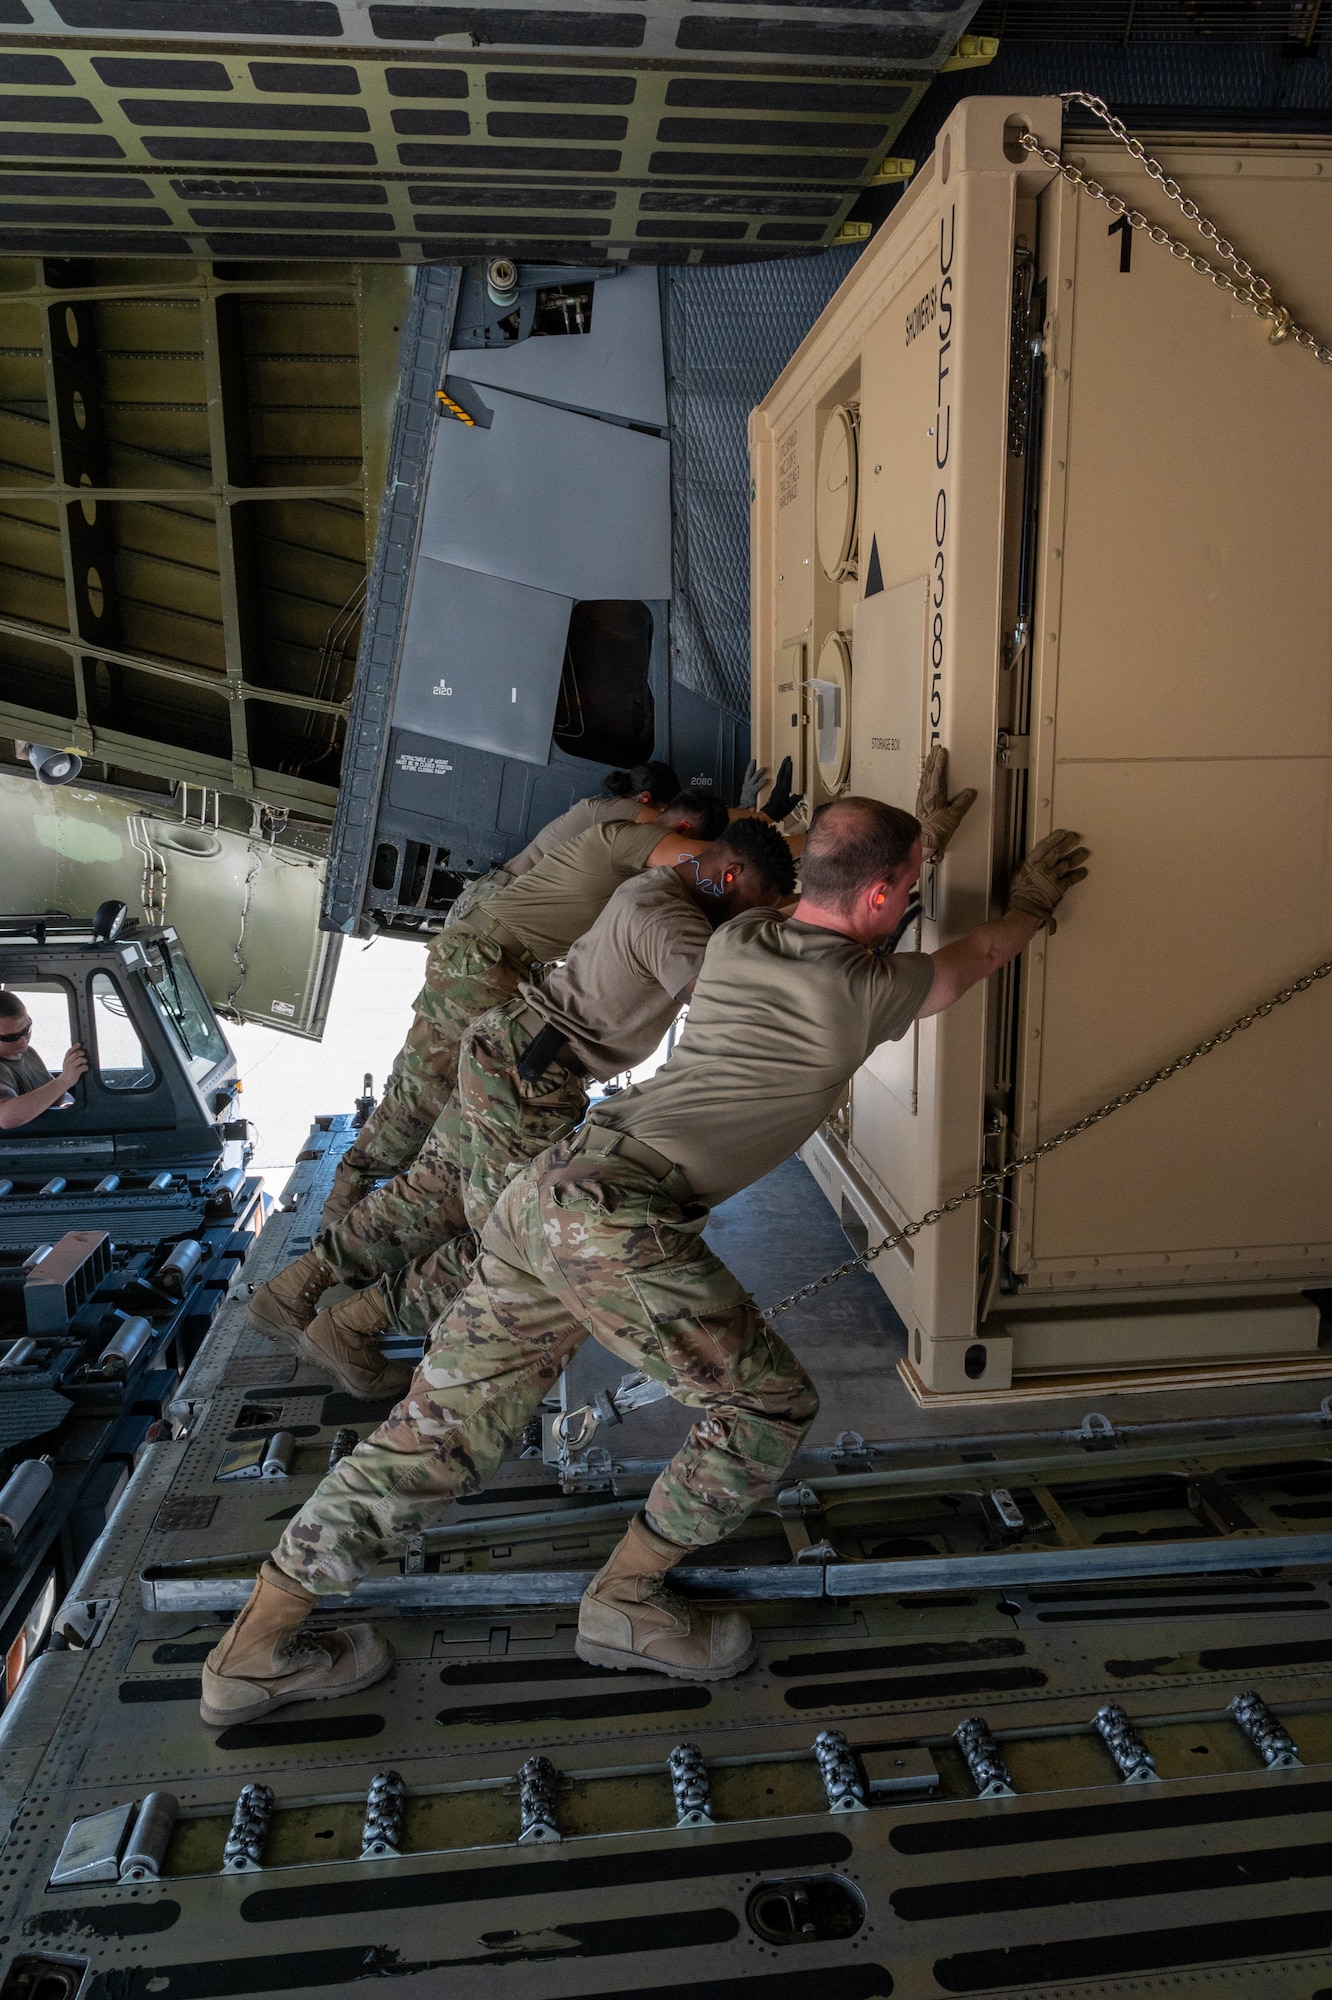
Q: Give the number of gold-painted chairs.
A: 0